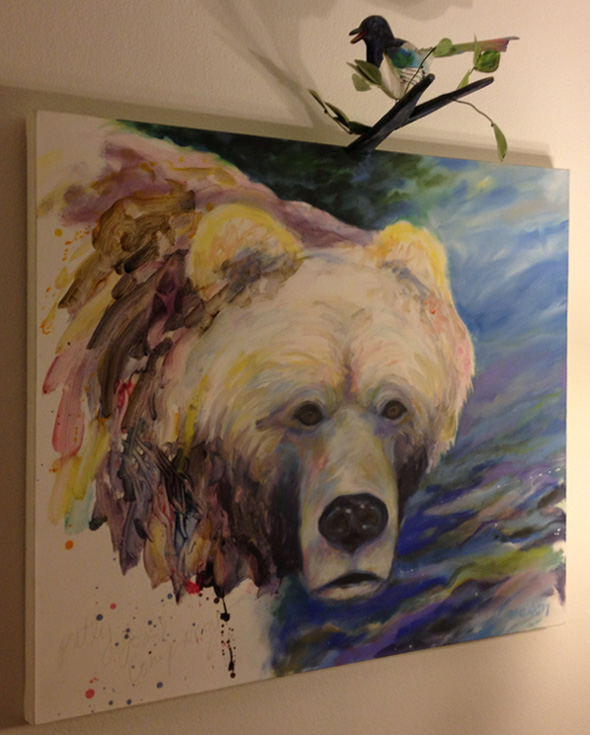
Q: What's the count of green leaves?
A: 11